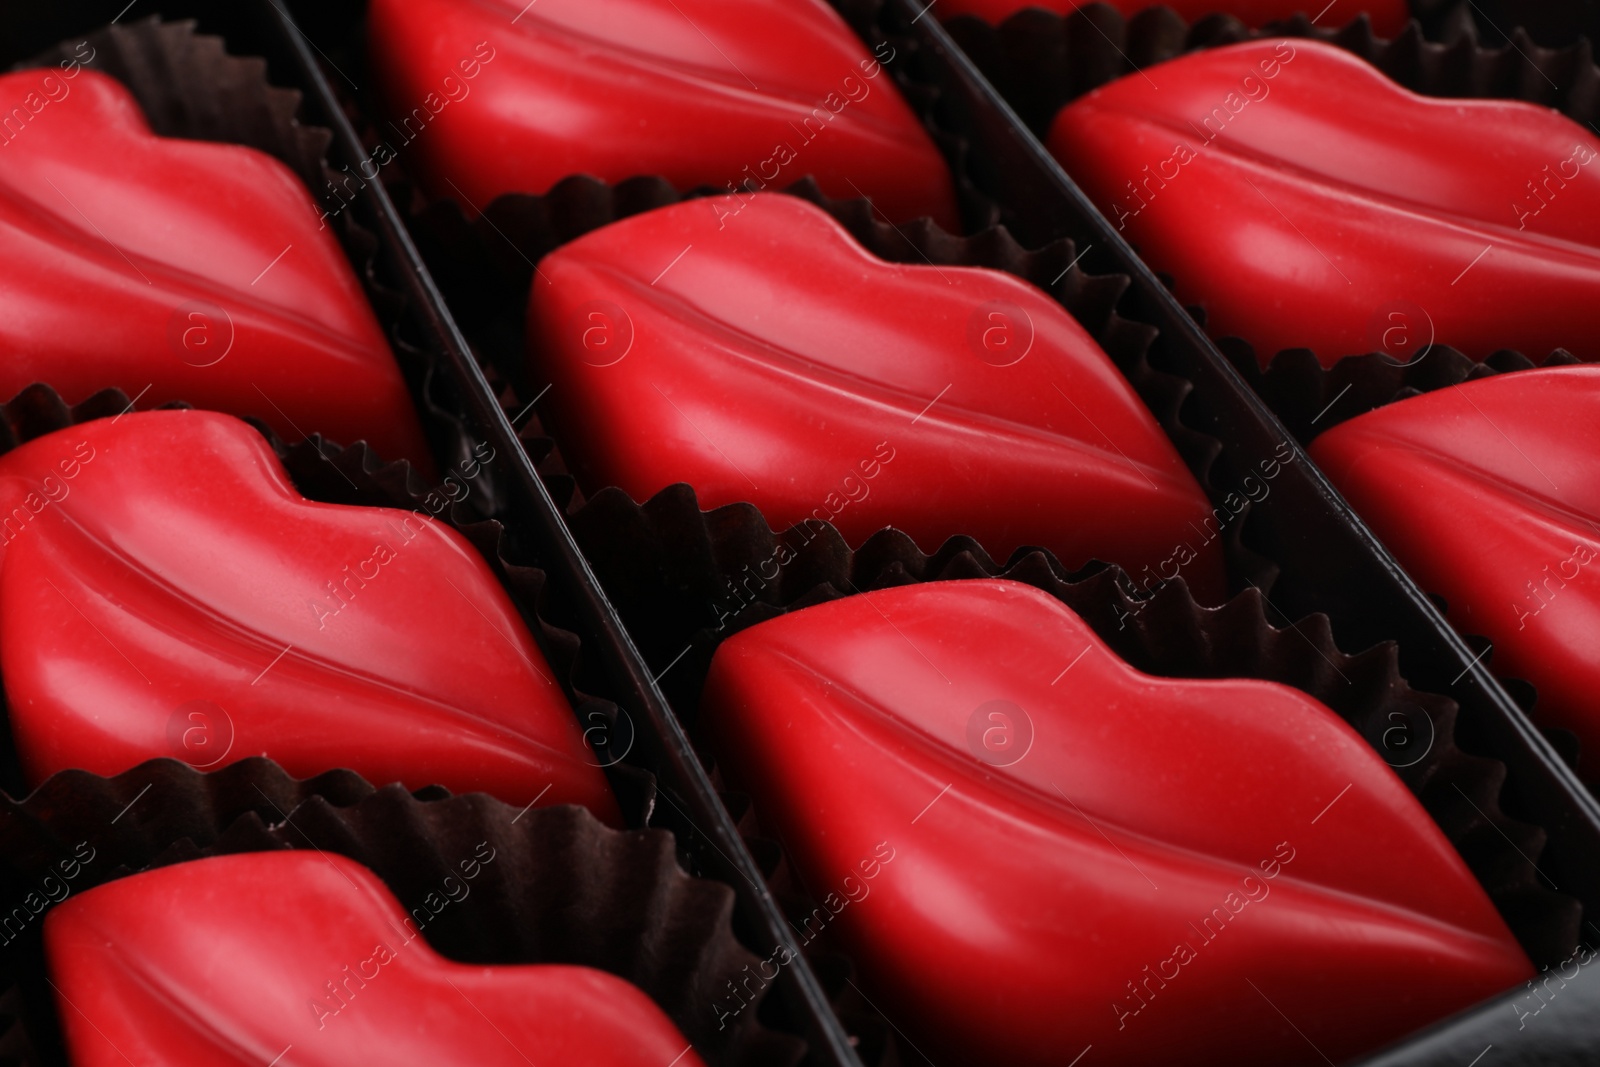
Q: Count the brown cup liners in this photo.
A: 9